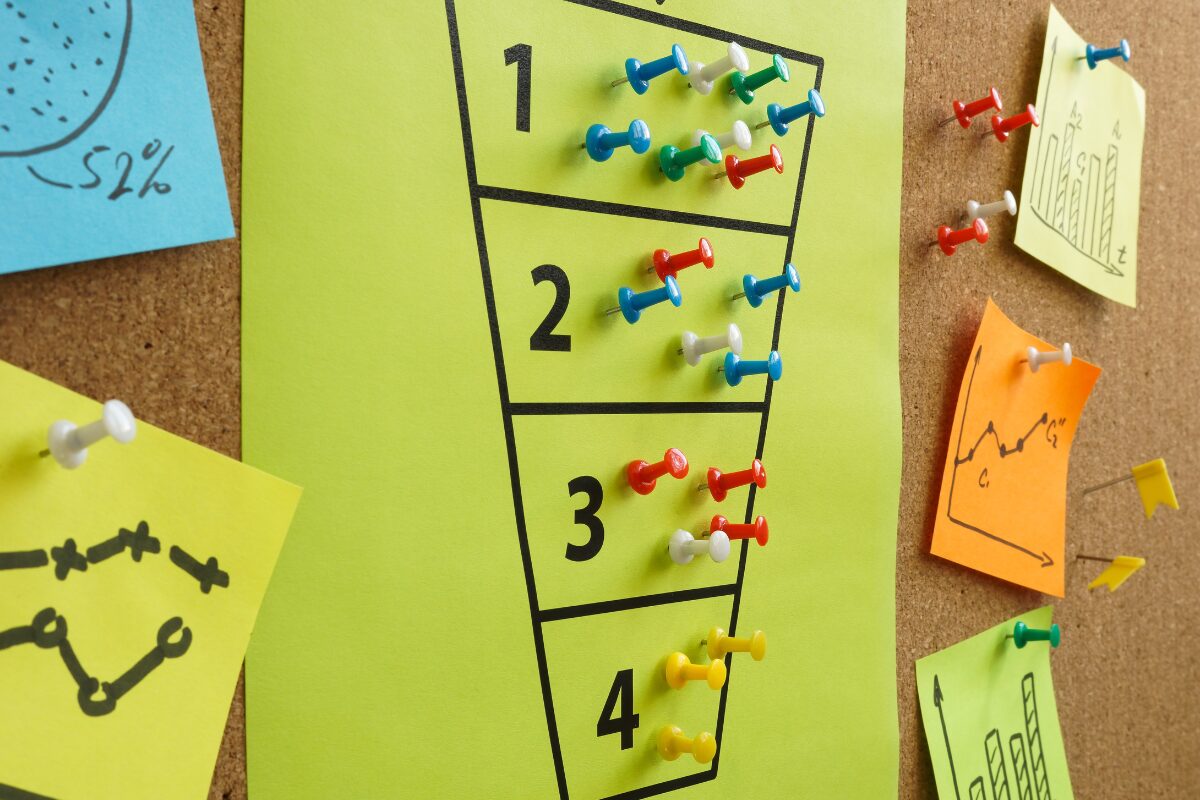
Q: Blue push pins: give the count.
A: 7